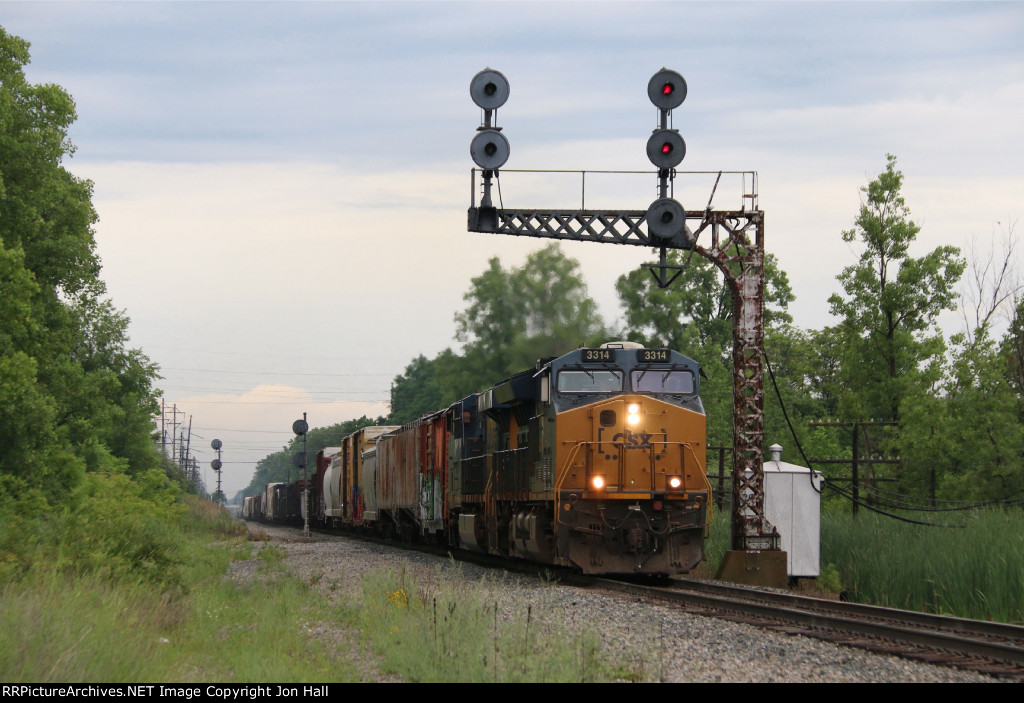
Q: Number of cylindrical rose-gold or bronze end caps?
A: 0